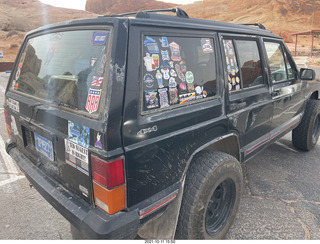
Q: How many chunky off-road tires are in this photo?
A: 2